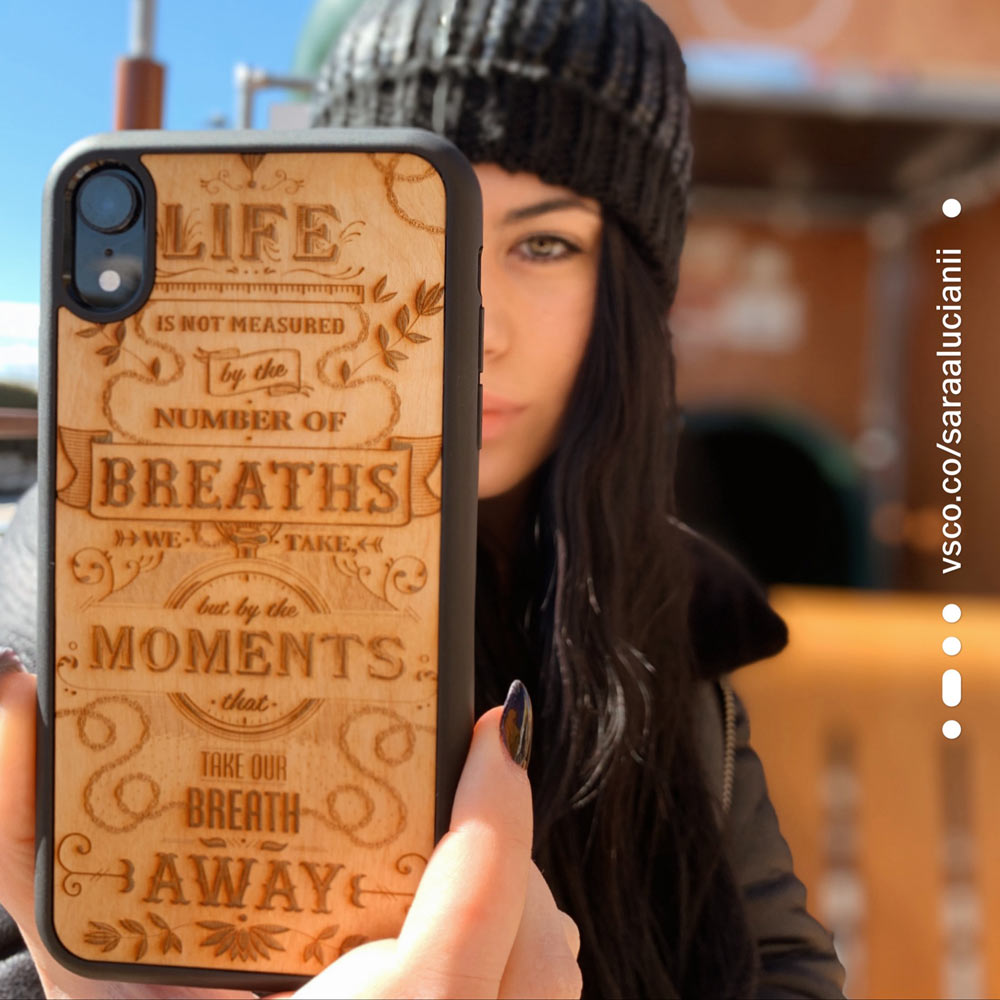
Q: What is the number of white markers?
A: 5